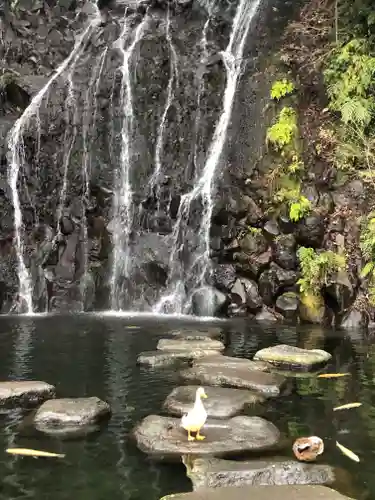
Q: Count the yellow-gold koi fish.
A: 4